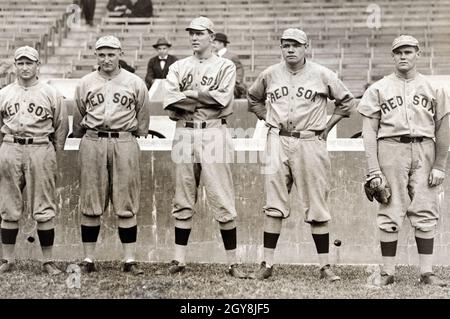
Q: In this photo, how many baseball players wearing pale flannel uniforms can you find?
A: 5